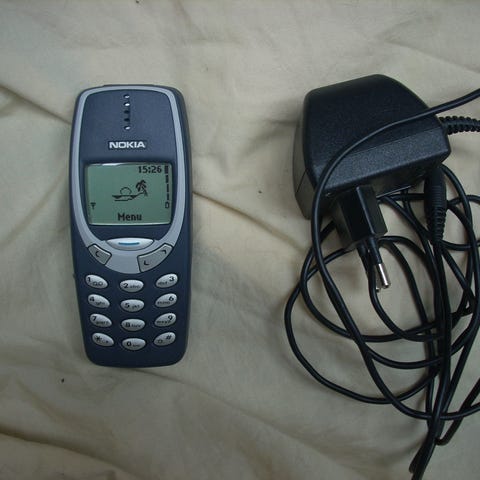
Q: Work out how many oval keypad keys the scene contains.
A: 12